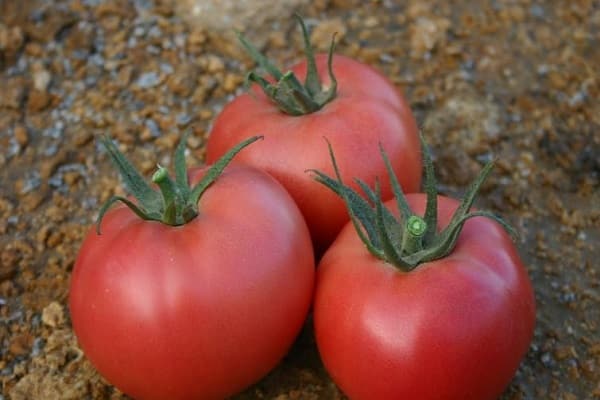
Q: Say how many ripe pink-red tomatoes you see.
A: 3